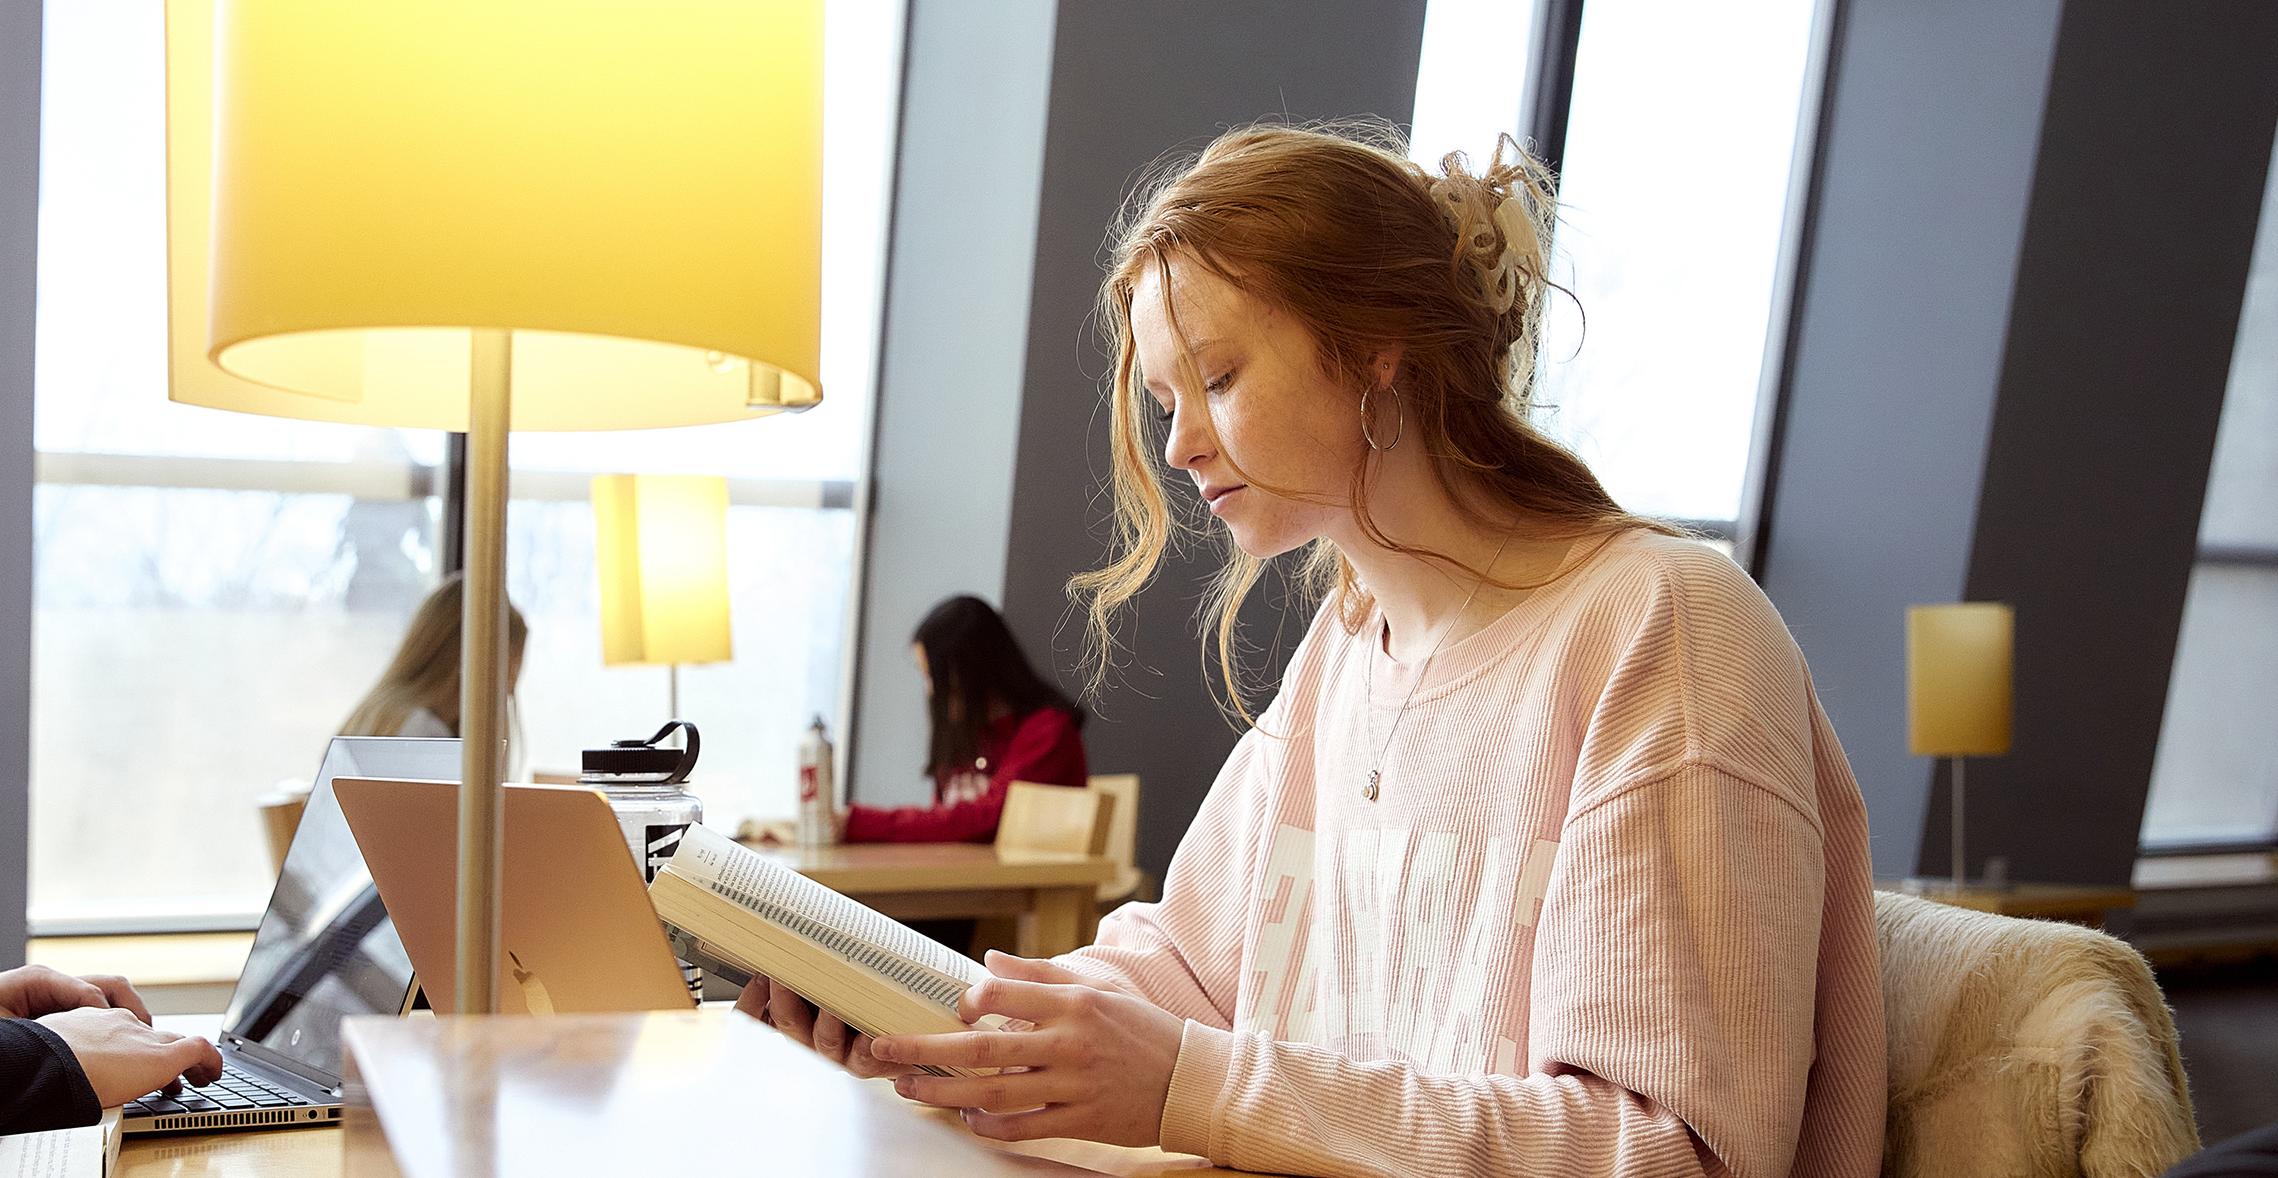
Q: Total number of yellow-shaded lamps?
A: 3